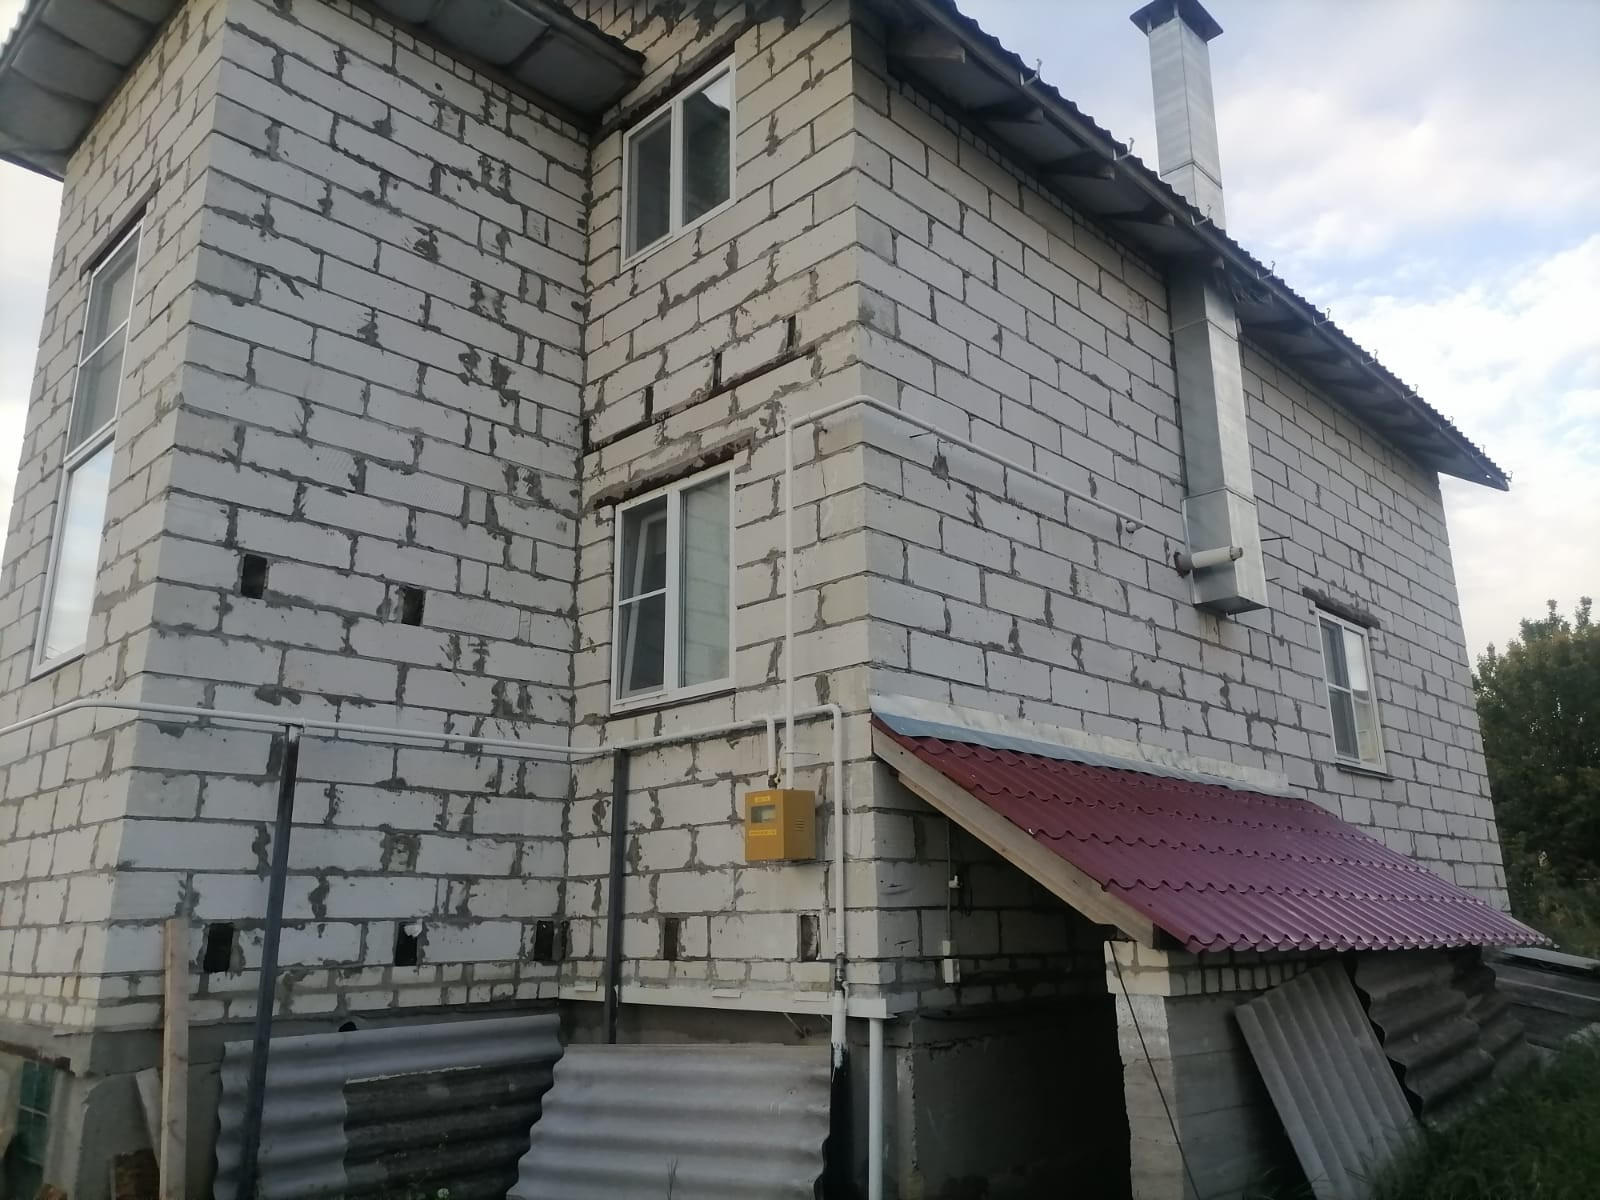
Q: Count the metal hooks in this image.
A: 10